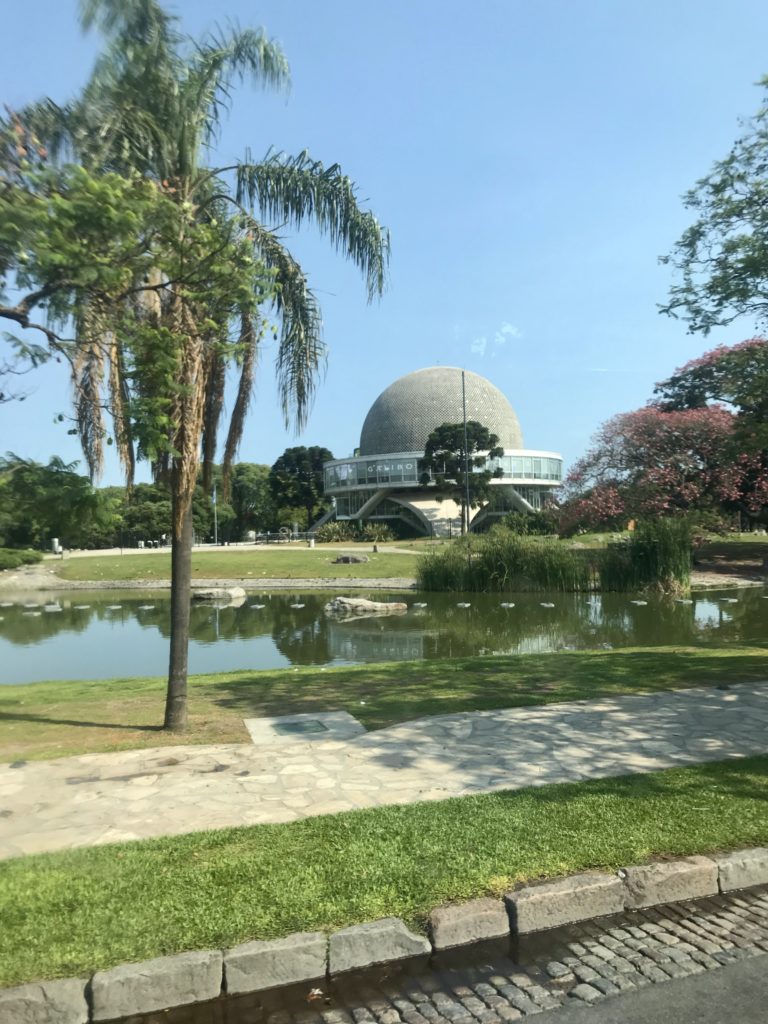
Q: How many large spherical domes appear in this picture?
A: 1